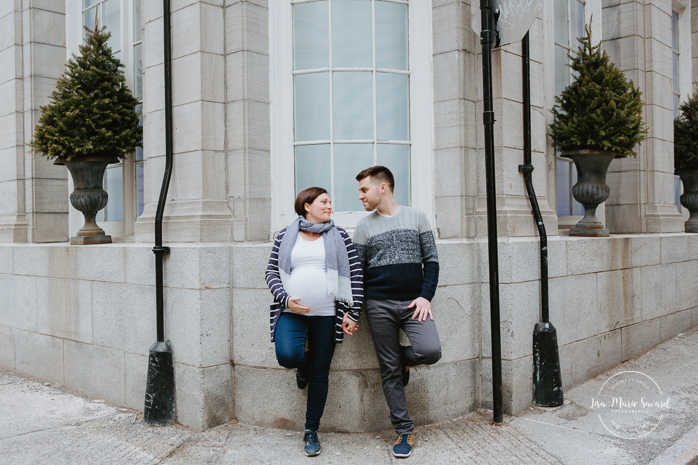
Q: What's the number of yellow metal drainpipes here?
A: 0